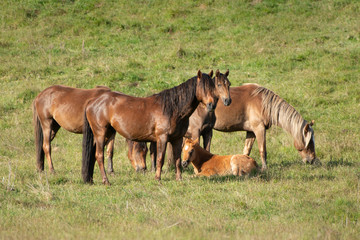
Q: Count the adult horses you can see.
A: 4